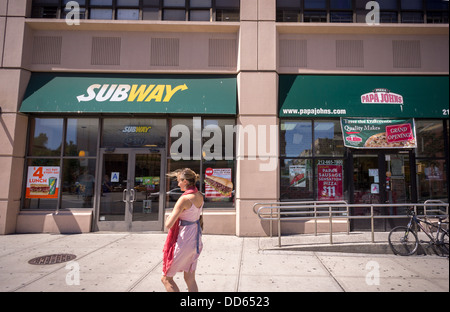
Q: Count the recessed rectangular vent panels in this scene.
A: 7